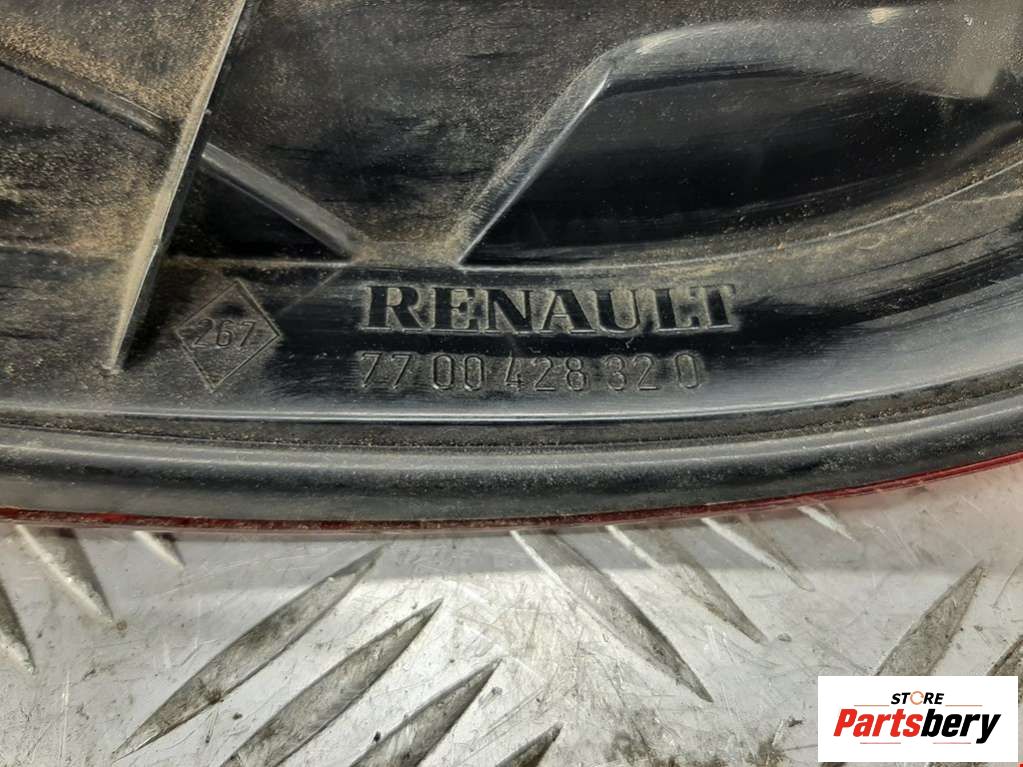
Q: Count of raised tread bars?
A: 13